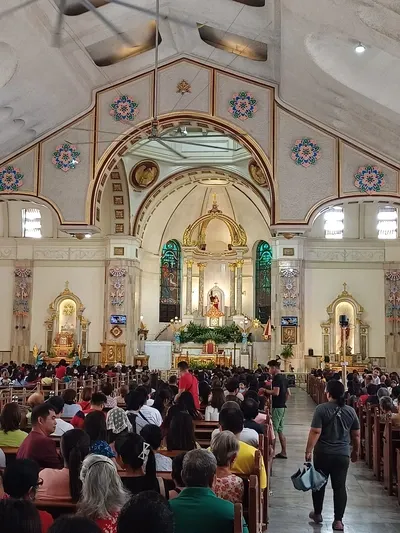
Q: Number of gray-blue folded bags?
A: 1